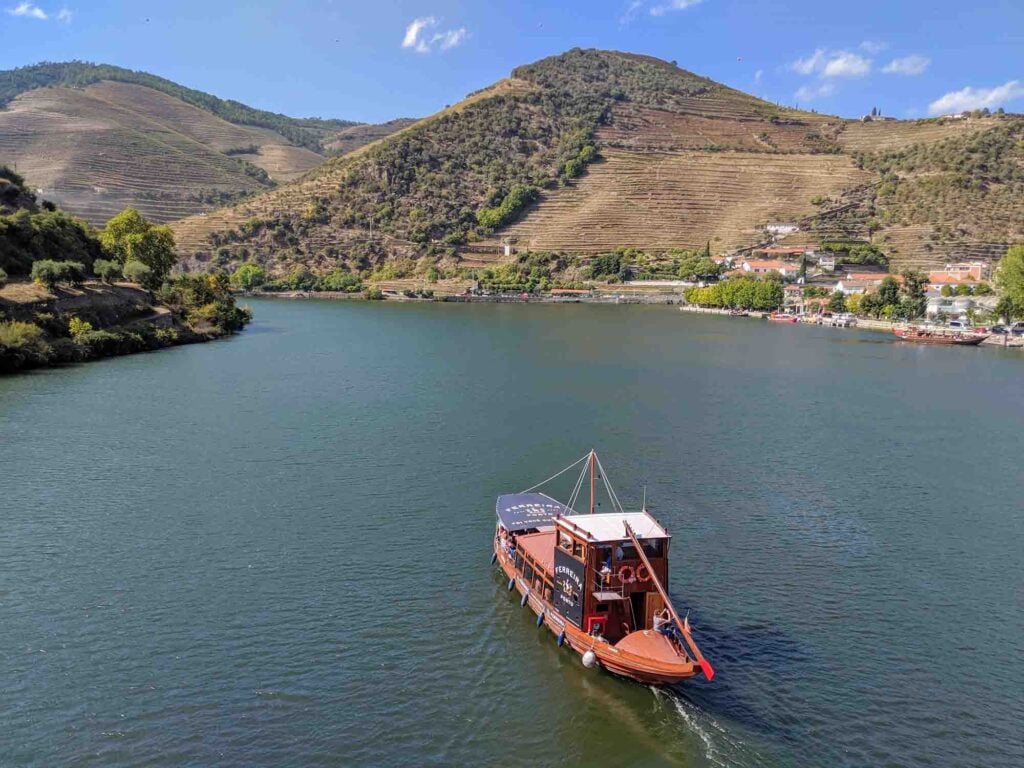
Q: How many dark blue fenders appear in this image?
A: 5